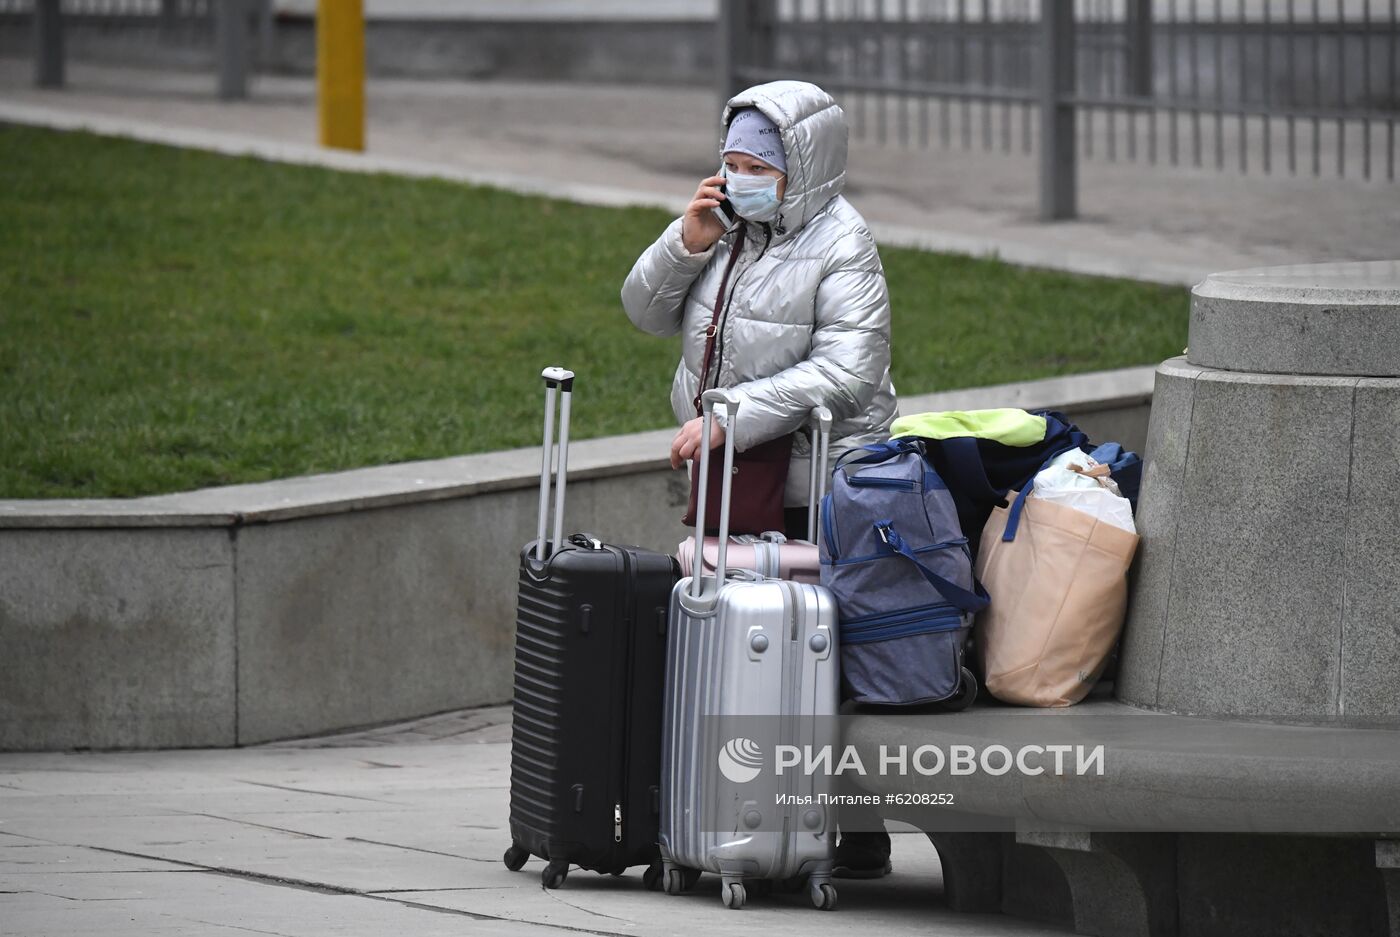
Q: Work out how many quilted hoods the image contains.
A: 1